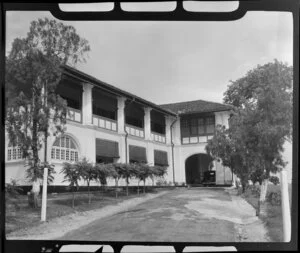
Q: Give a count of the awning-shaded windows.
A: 3